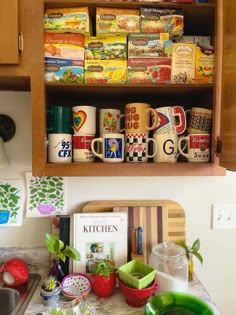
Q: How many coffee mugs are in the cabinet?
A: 12